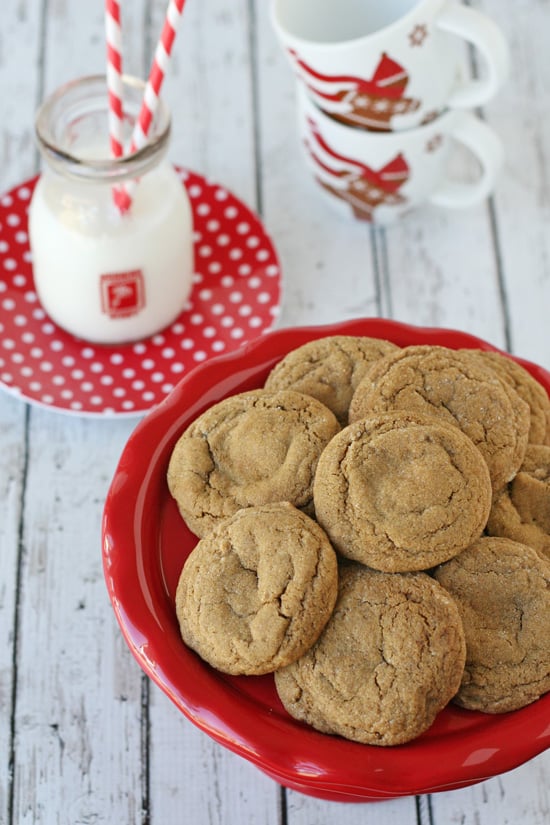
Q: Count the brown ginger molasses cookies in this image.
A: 9